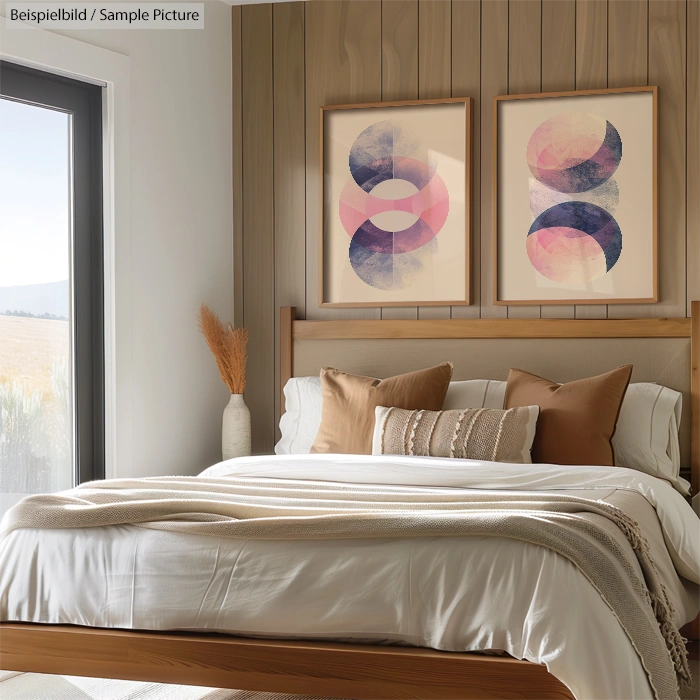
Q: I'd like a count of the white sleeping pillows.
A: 2